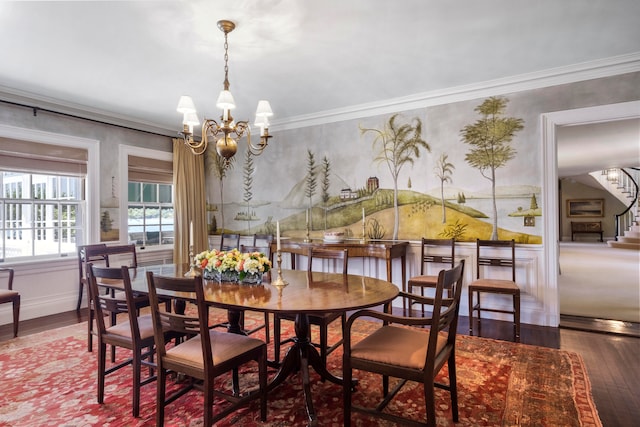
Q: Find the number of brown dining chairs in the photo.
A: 12